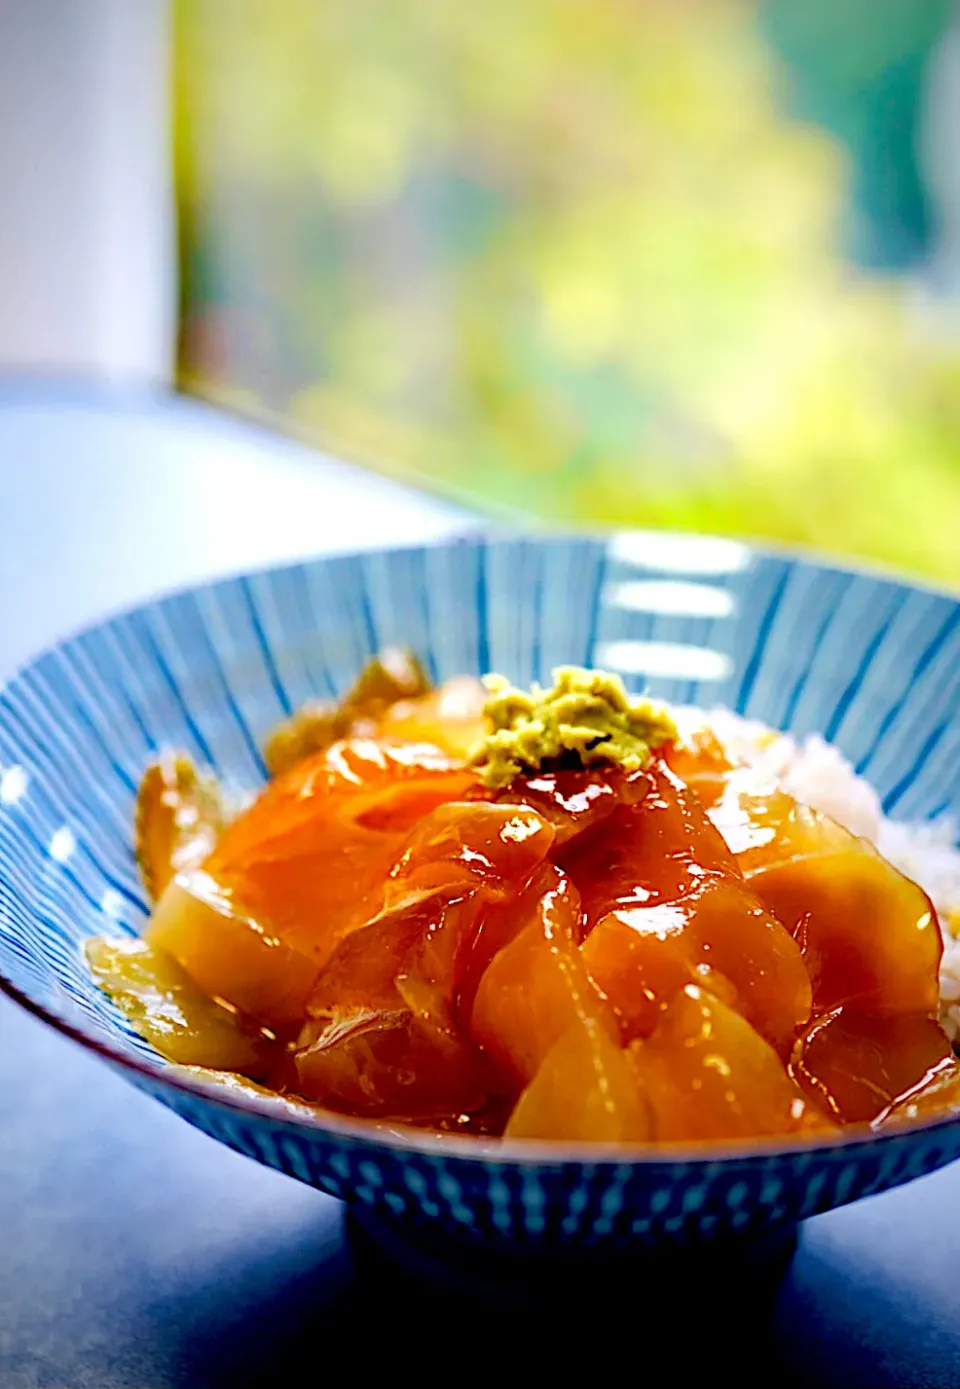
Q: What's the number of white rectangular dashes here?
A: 3